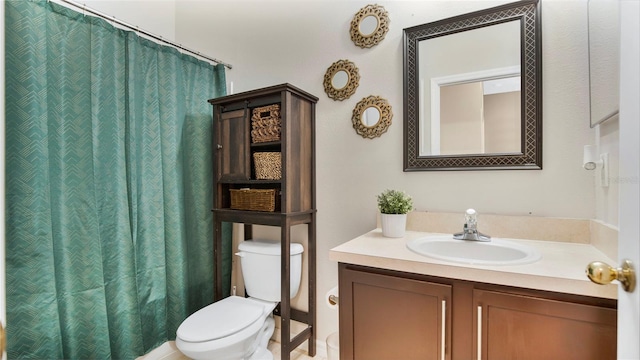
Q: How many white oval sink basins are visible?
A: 1